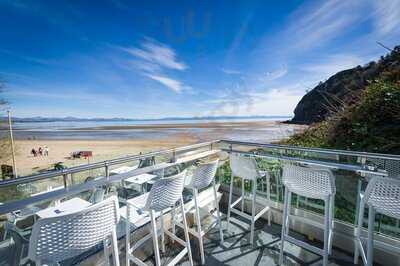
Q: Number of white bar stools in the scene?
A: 6